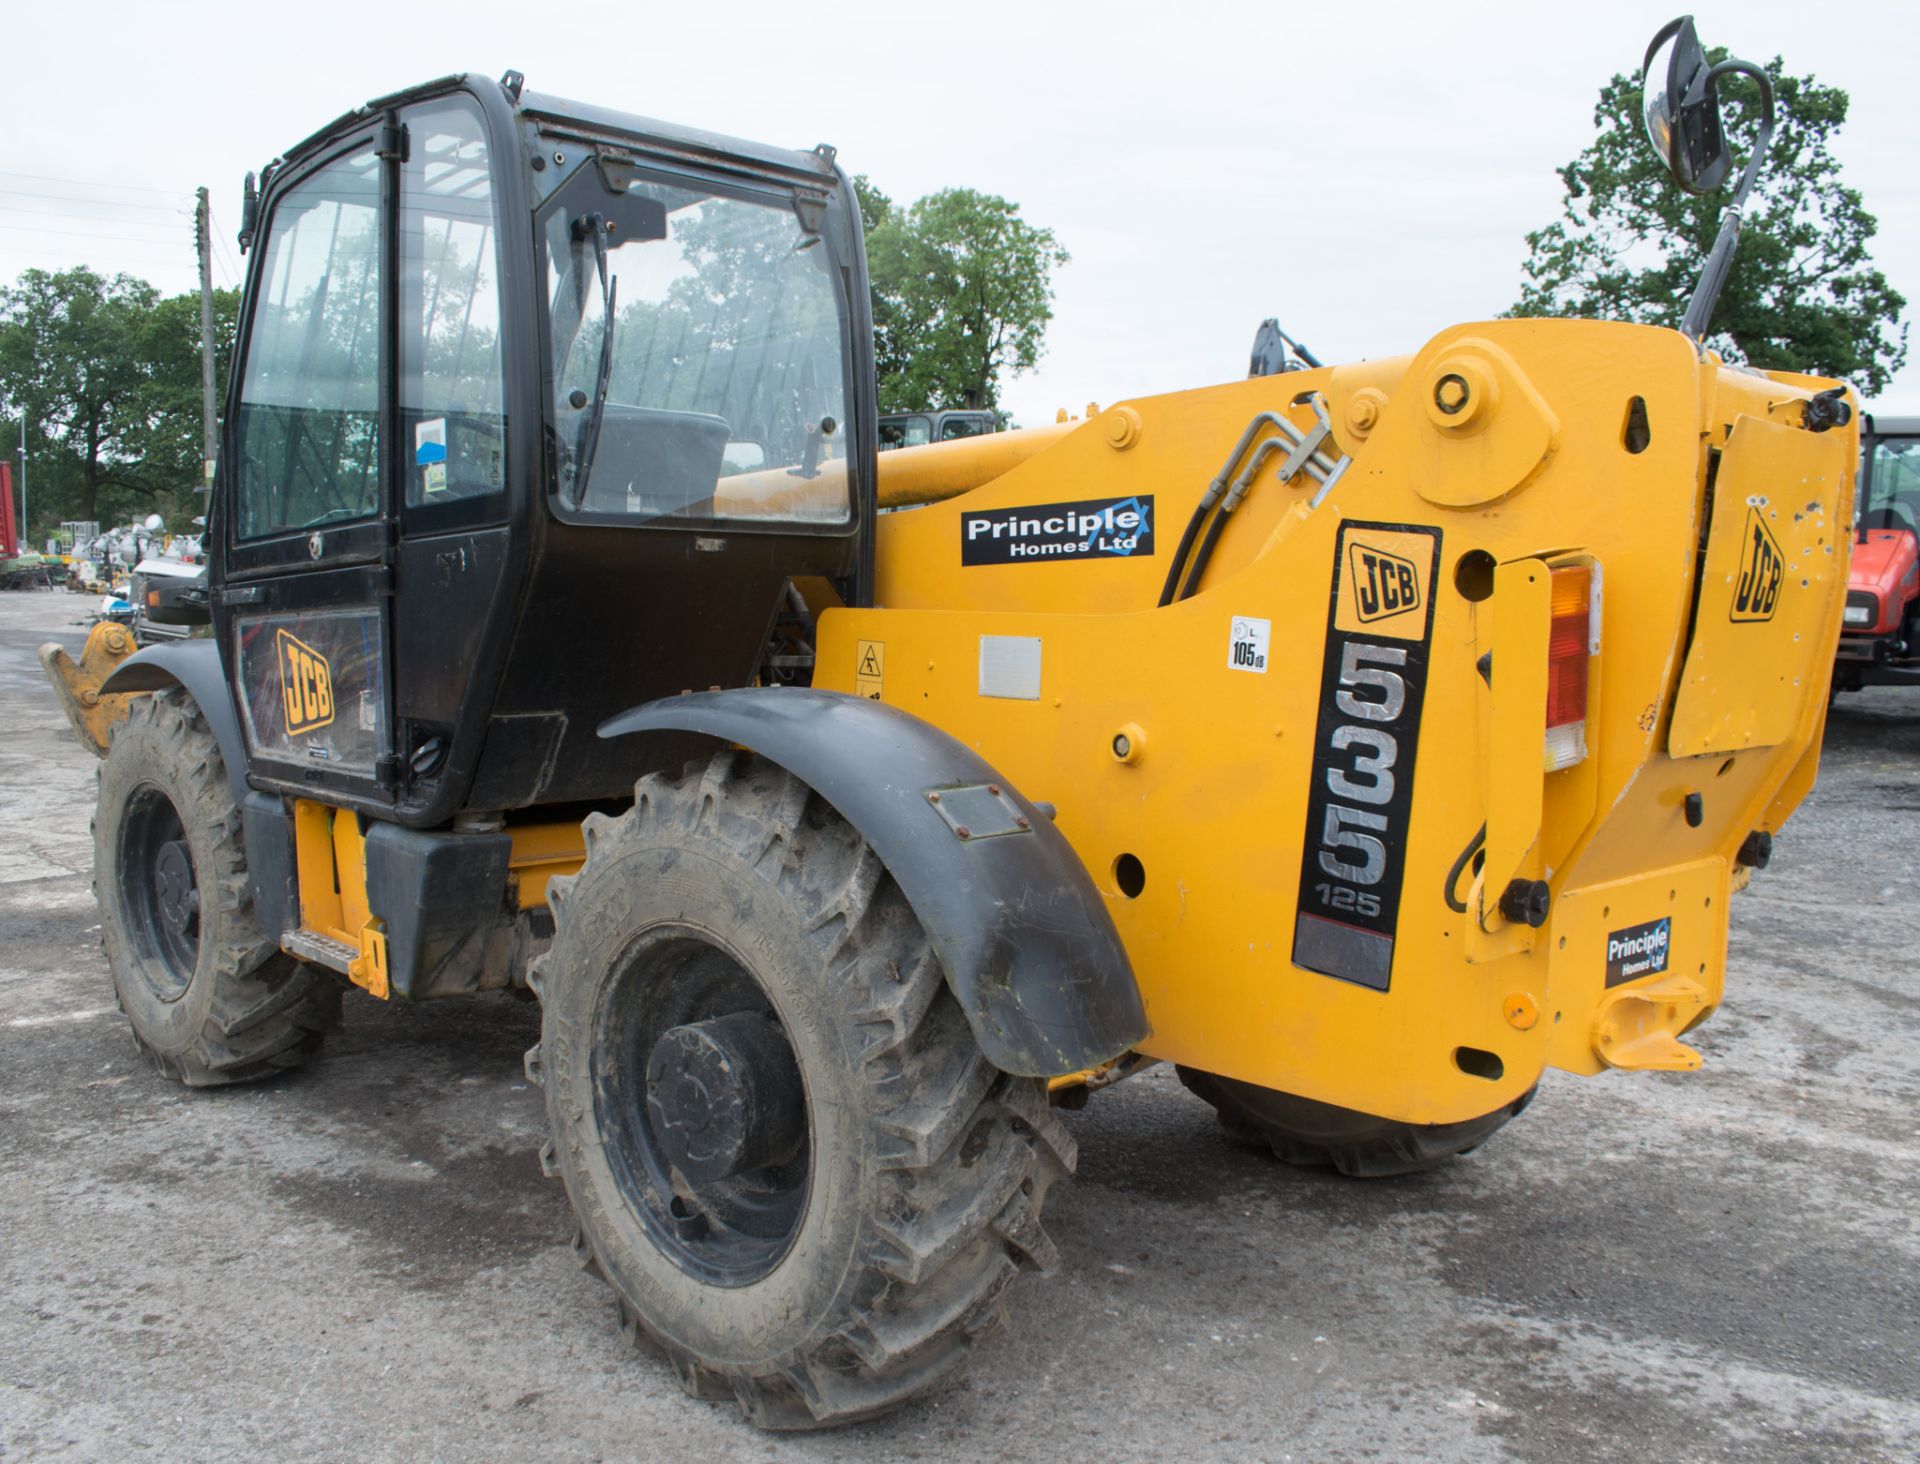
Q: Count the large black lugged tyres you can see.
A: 3